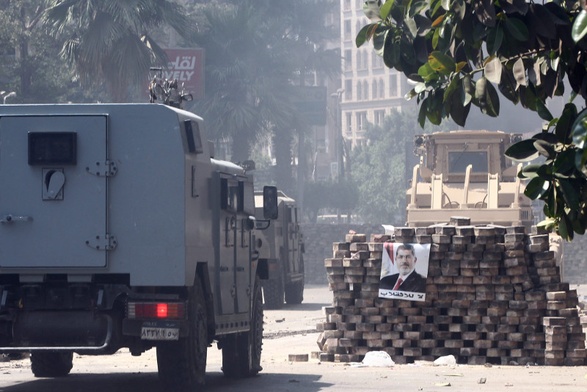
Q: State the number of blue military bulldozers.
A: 0